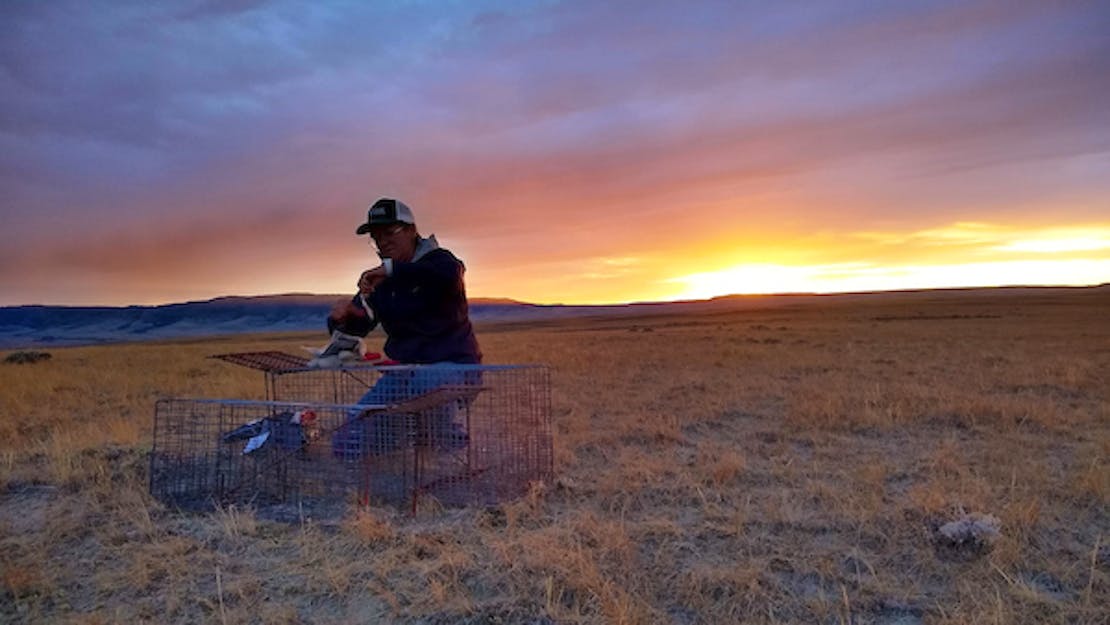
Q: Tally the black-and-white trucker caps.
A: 1